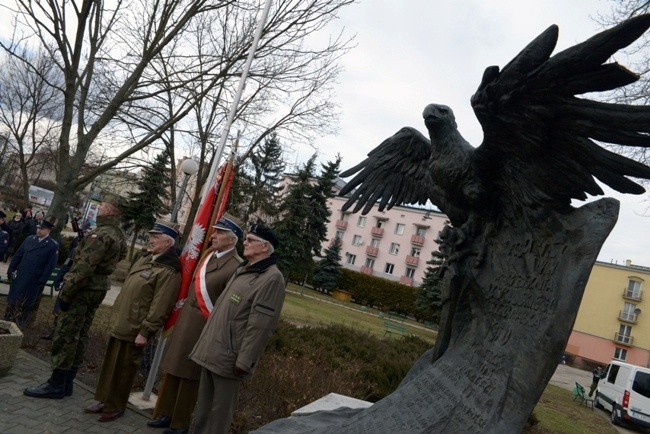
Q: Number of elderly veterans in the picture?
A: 3